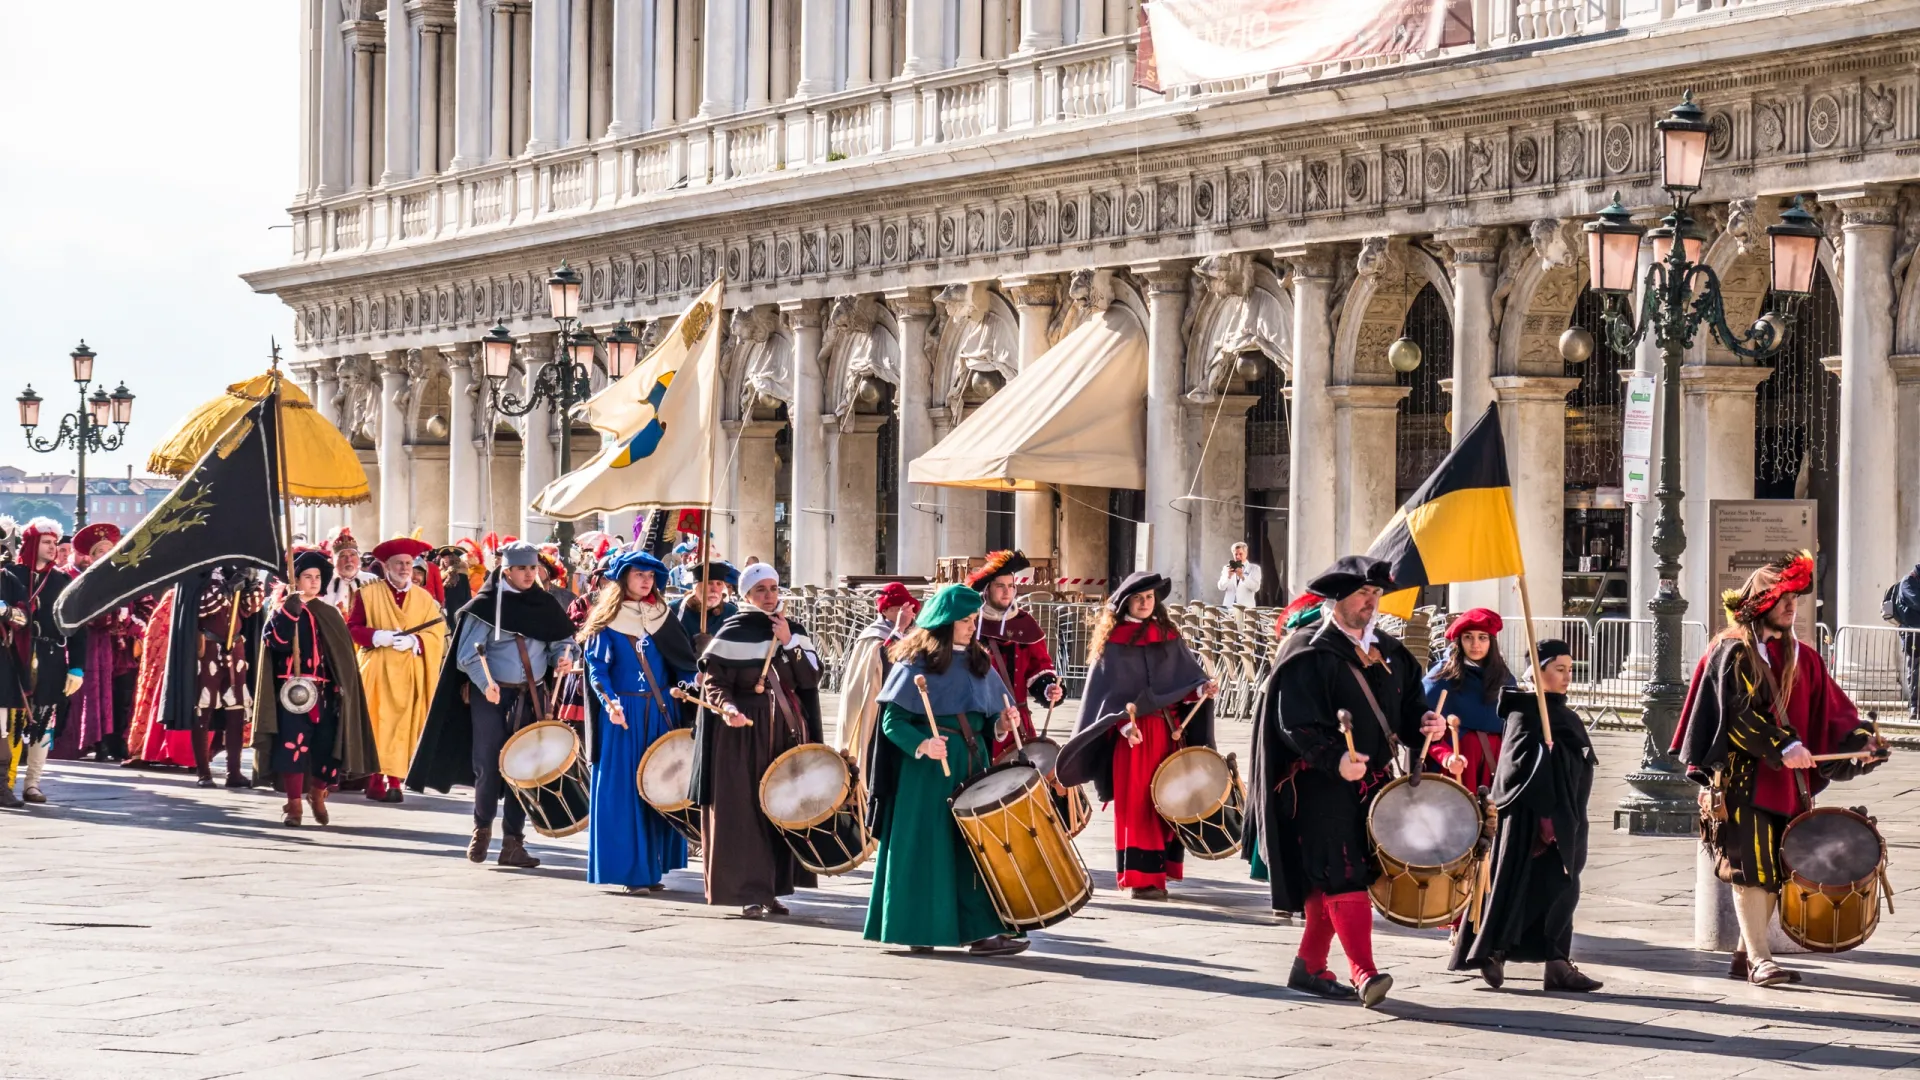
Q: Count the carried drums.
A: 8